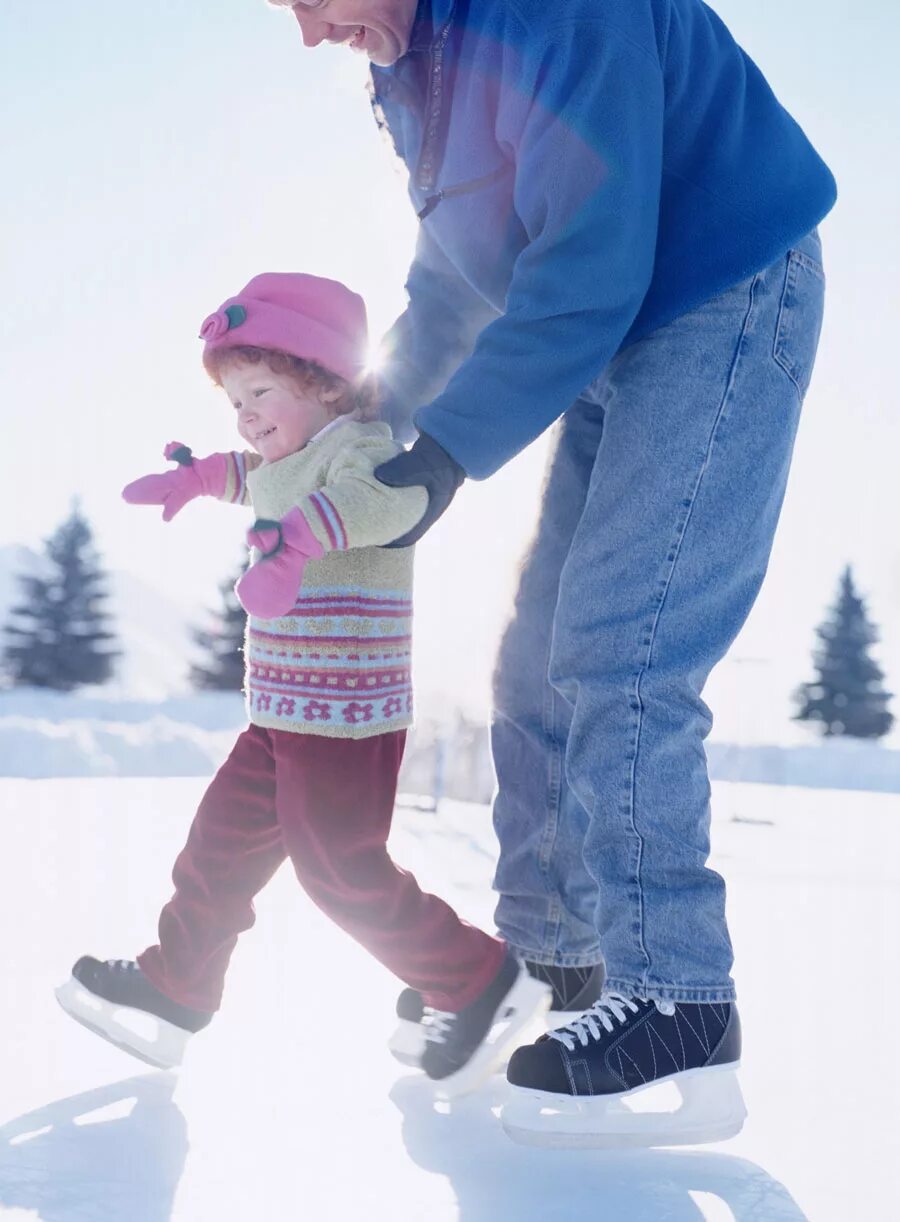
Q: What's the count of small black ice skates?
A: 2